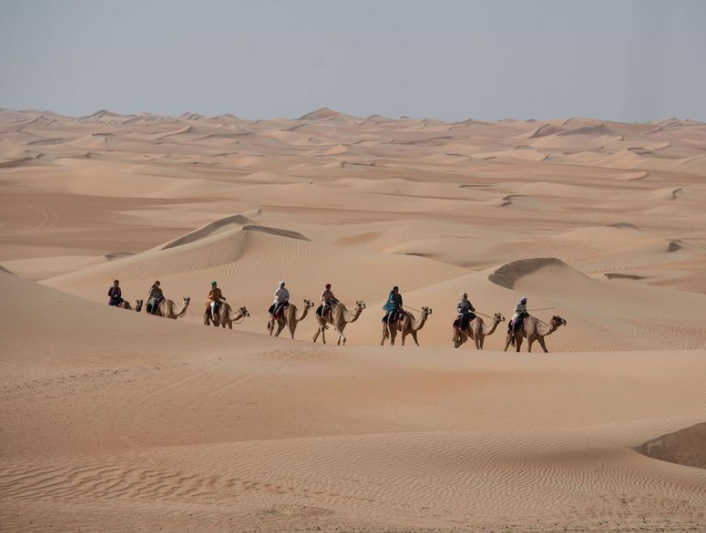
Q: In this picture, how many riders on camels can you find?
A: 8